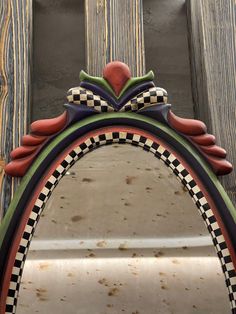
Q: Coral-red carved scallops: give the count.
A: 8